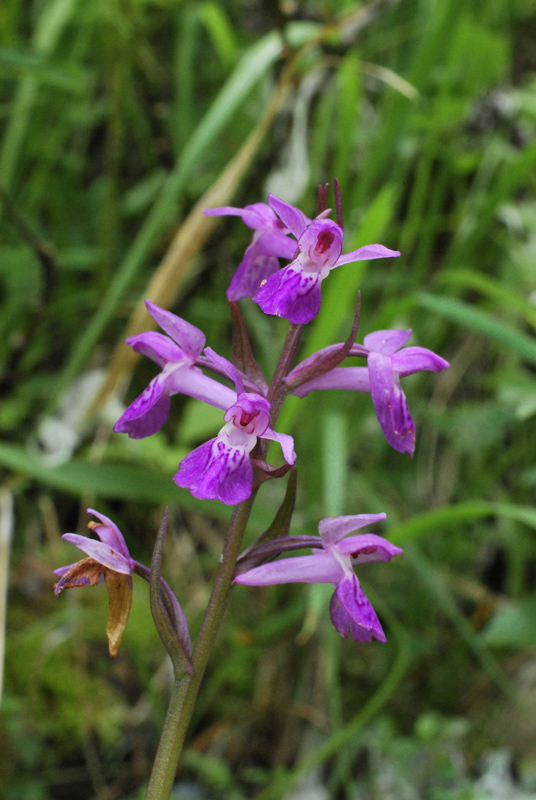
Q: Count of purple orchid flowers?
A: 7